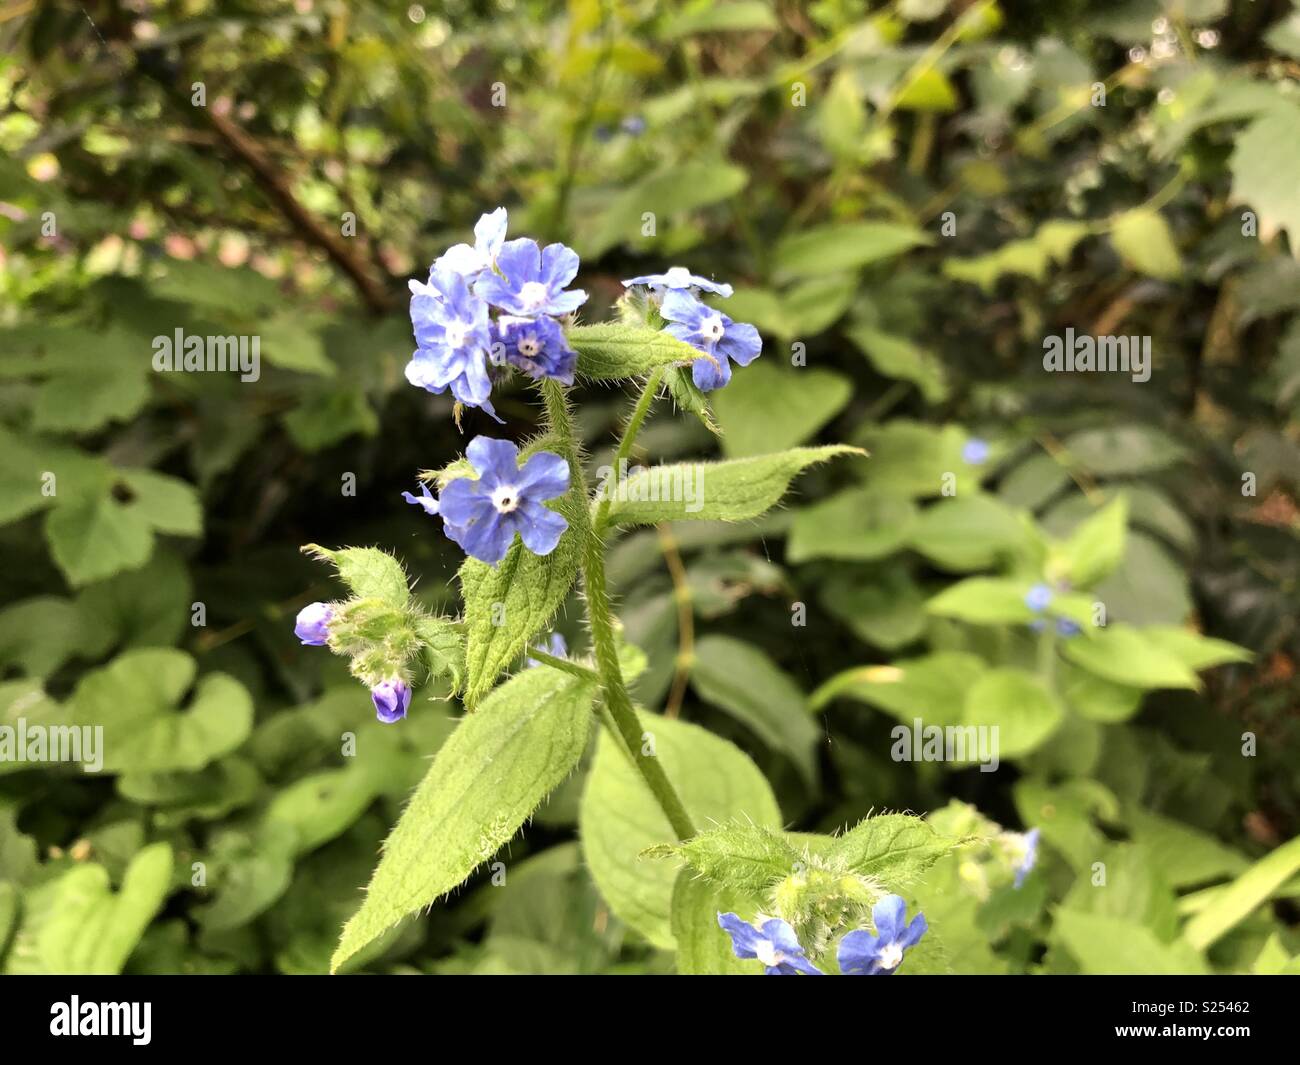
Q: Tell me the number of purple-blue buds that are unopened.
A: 2